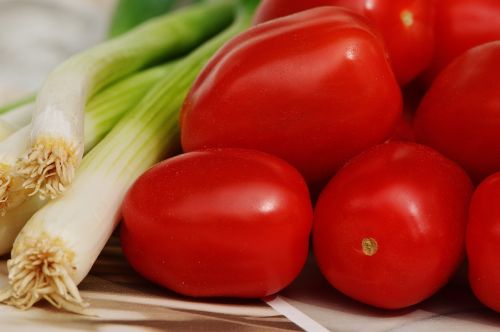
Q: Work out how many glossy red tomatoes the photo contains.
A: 7